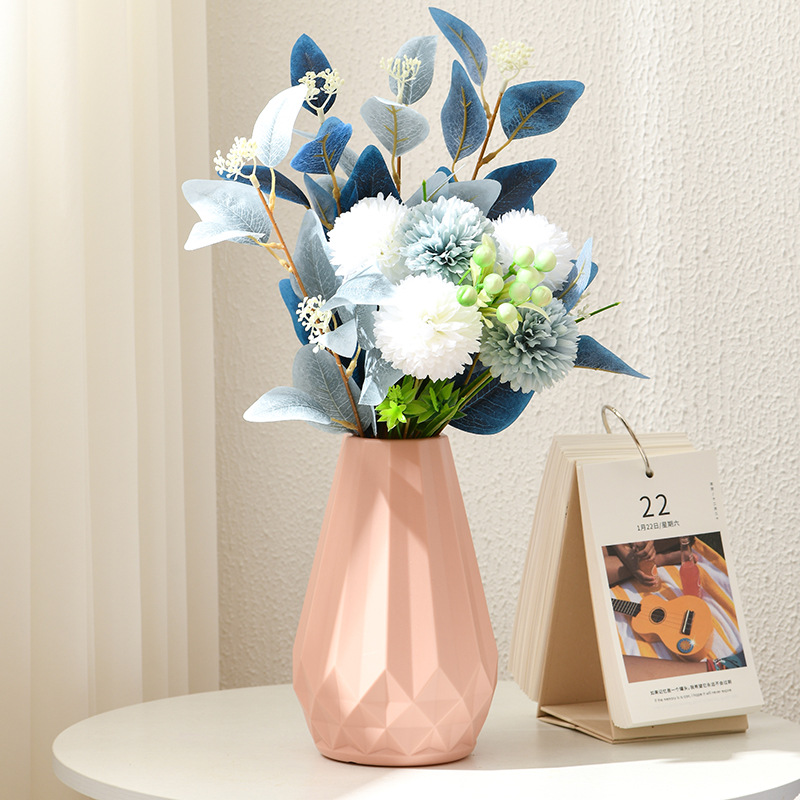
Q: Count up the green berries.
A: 9